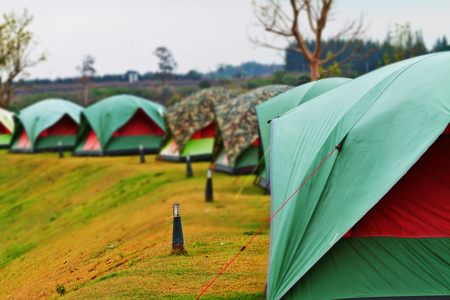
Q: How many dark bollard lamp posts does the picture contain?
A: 5